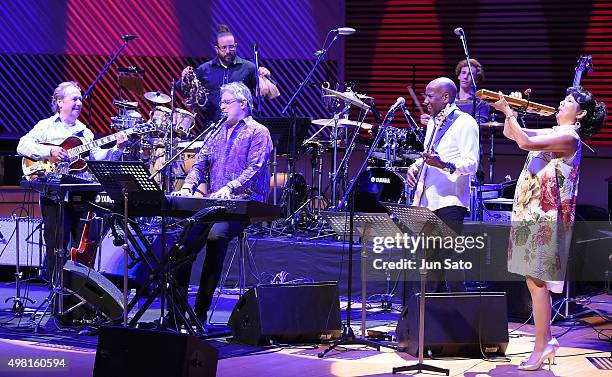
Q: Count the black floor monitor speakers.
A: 4